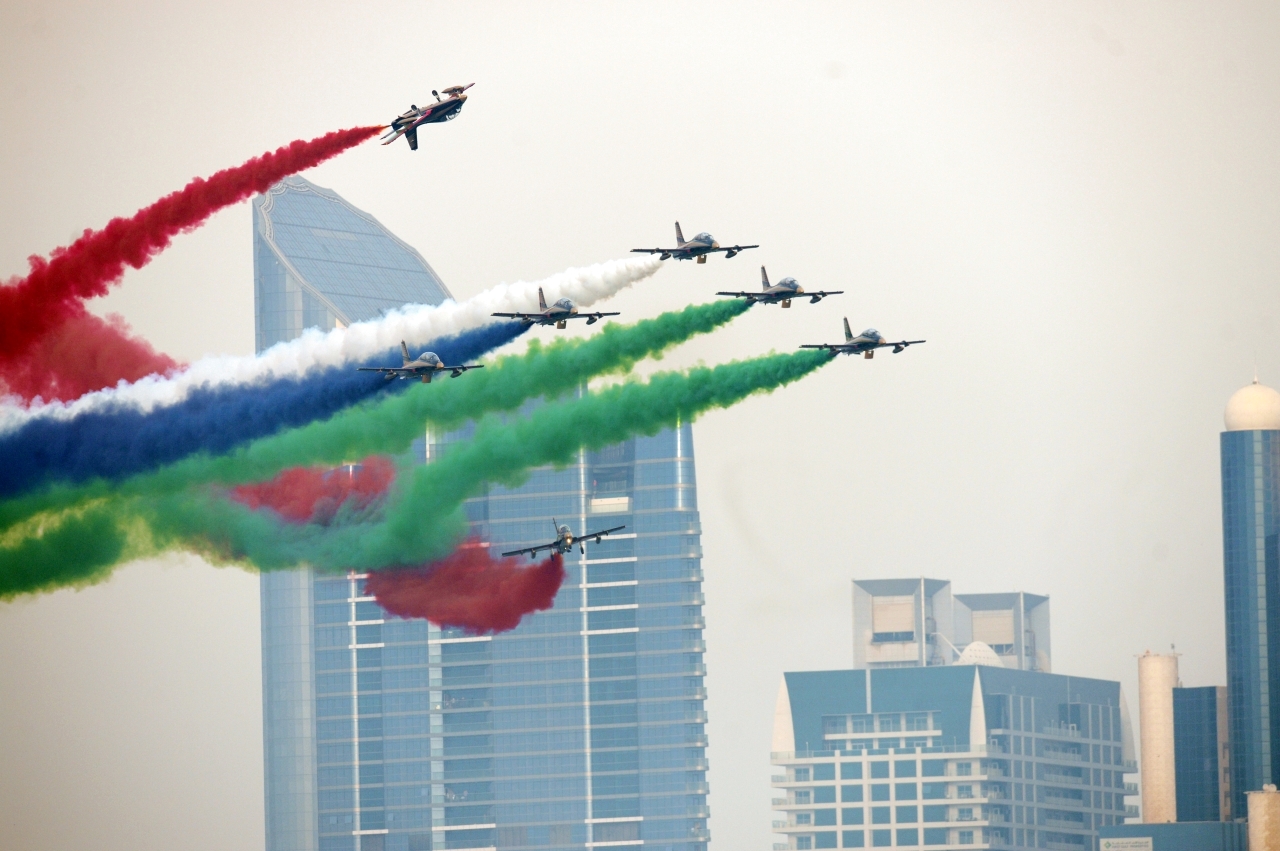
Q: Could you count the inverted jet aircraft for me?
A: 1